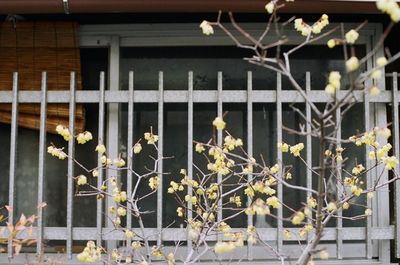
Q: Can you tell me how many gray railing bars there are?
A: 14